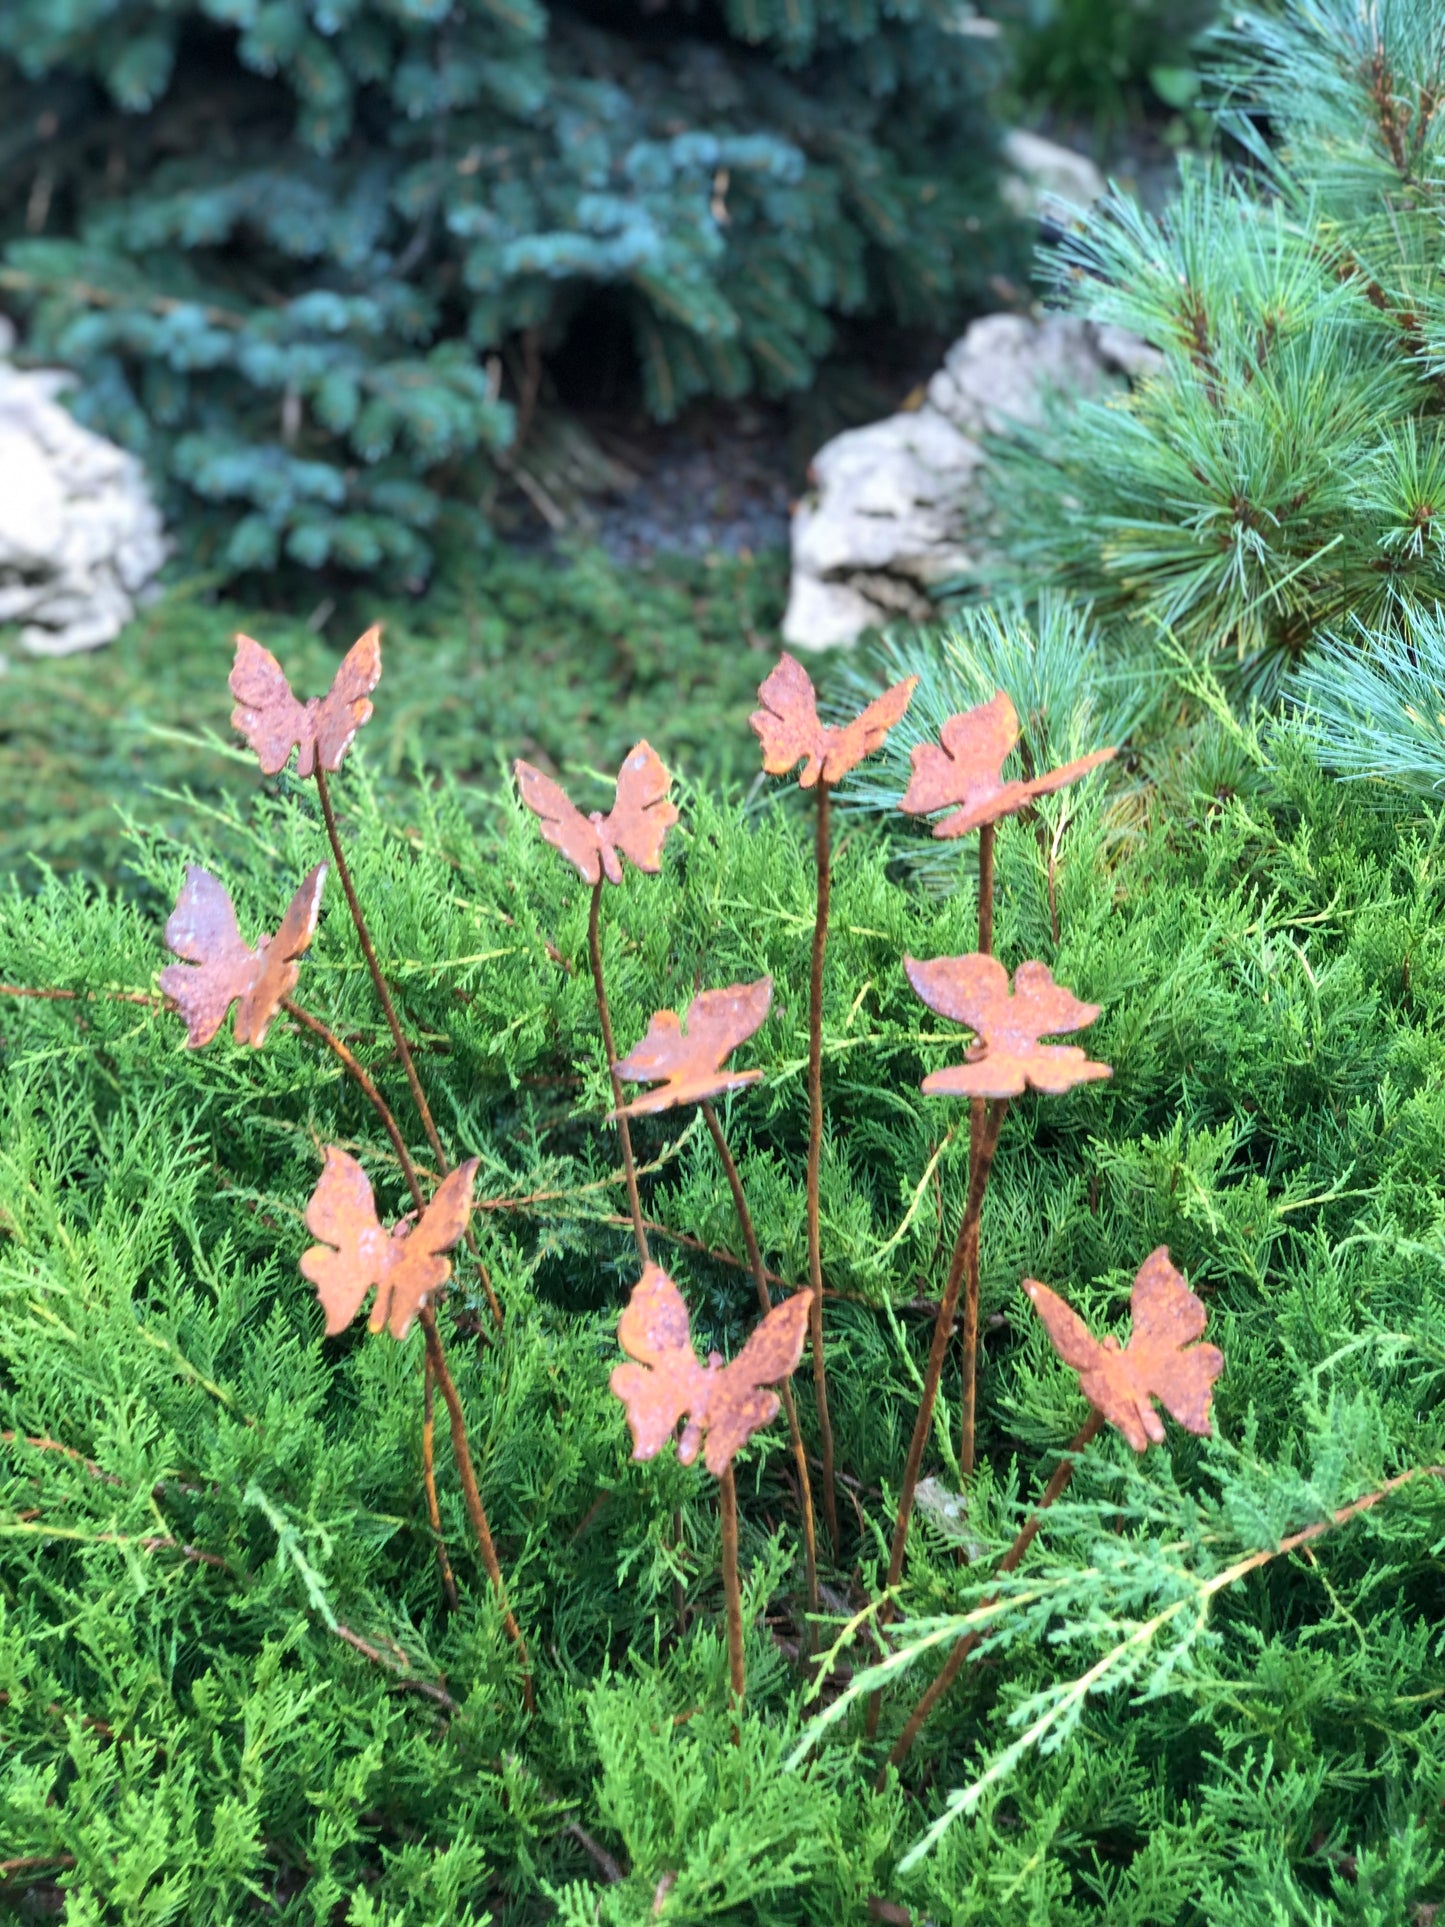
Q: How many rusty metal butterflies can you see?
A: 10